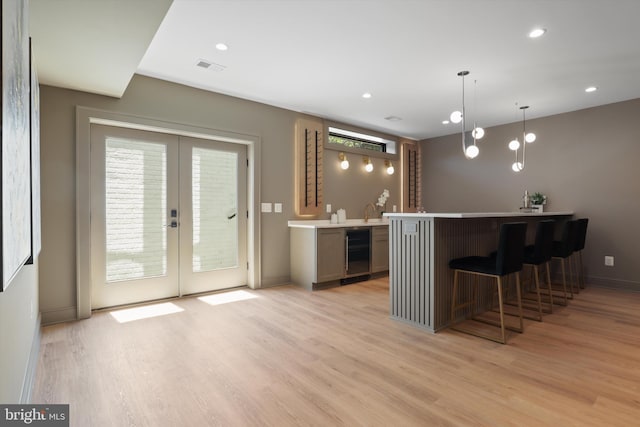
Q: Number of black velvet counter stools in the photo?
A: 4